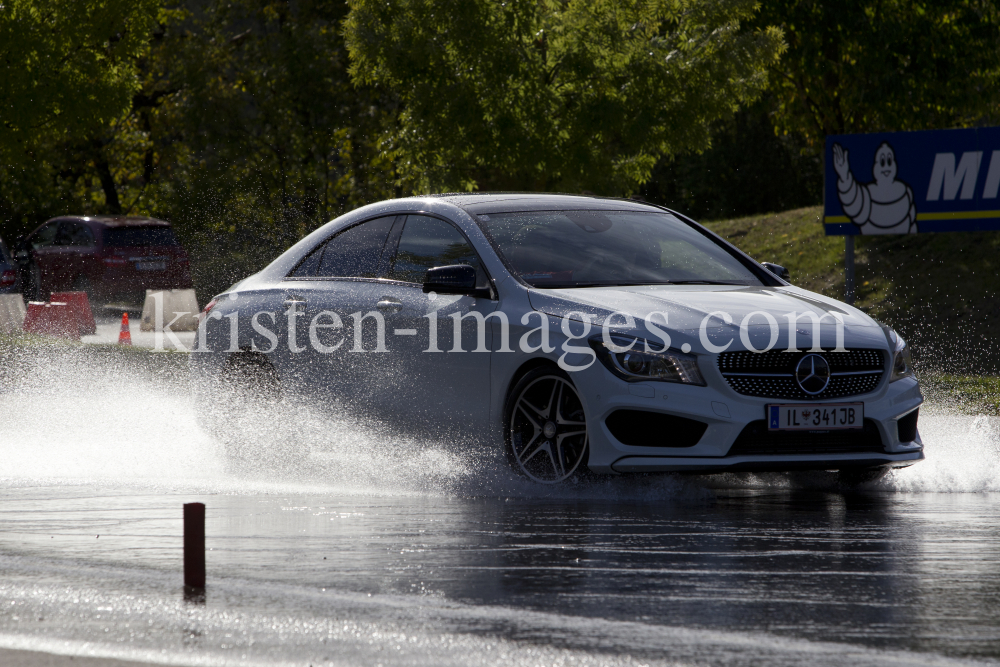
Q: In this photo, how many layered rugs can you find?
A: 0